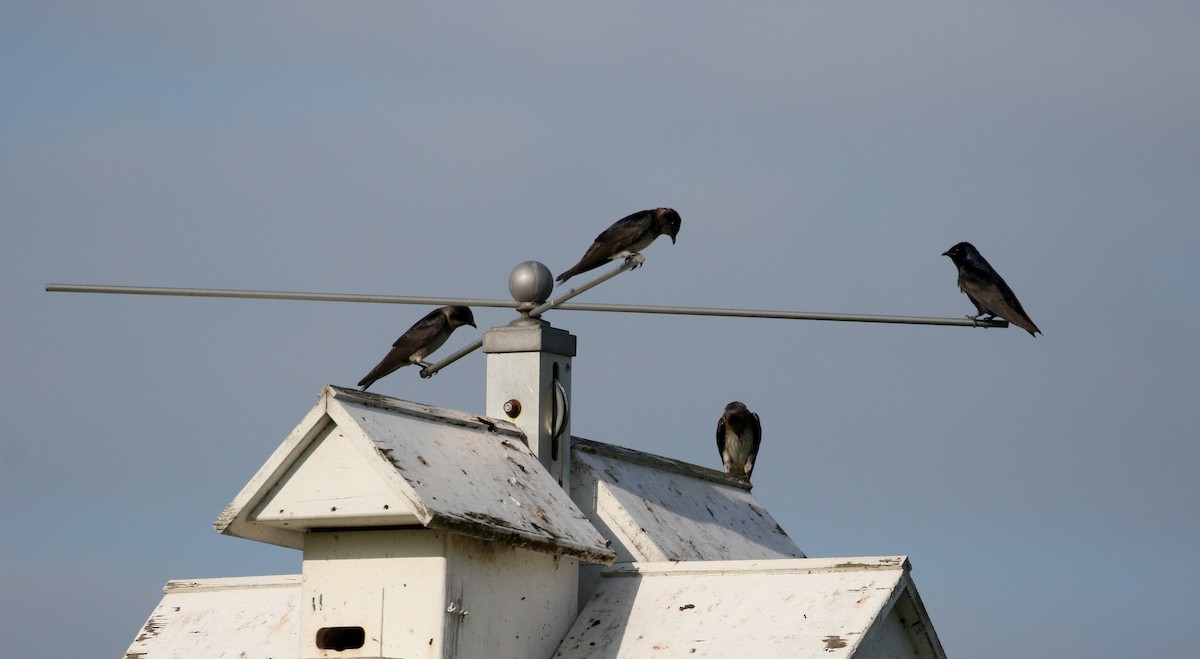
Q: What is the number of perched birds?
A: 4